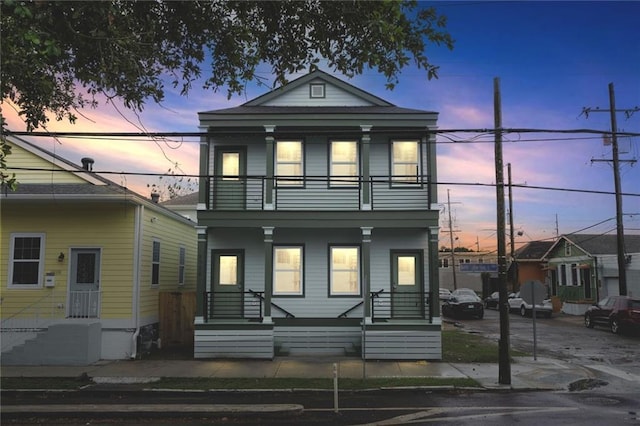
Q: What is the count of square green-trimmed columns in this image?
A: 8